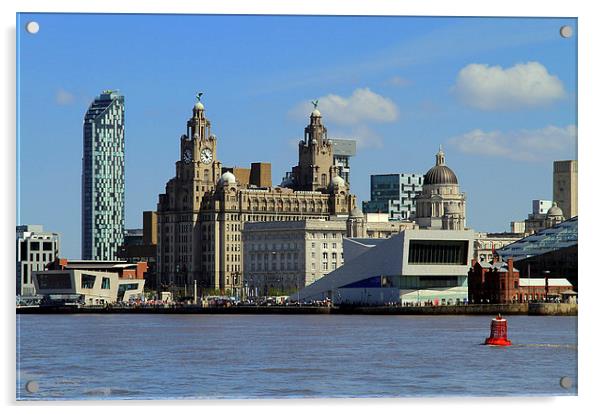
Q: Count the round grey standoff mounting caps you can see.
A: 4